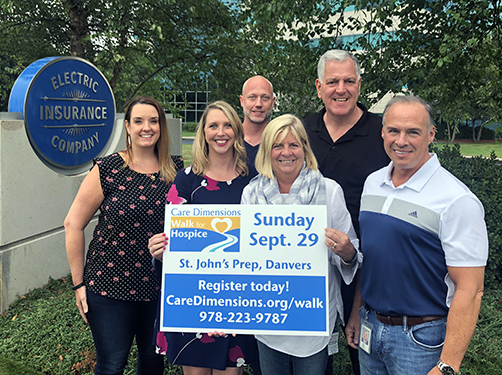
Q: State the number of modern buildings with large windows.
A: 1